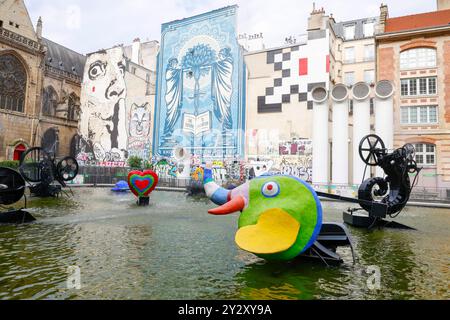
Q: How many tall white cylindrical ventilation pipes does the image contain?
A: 4